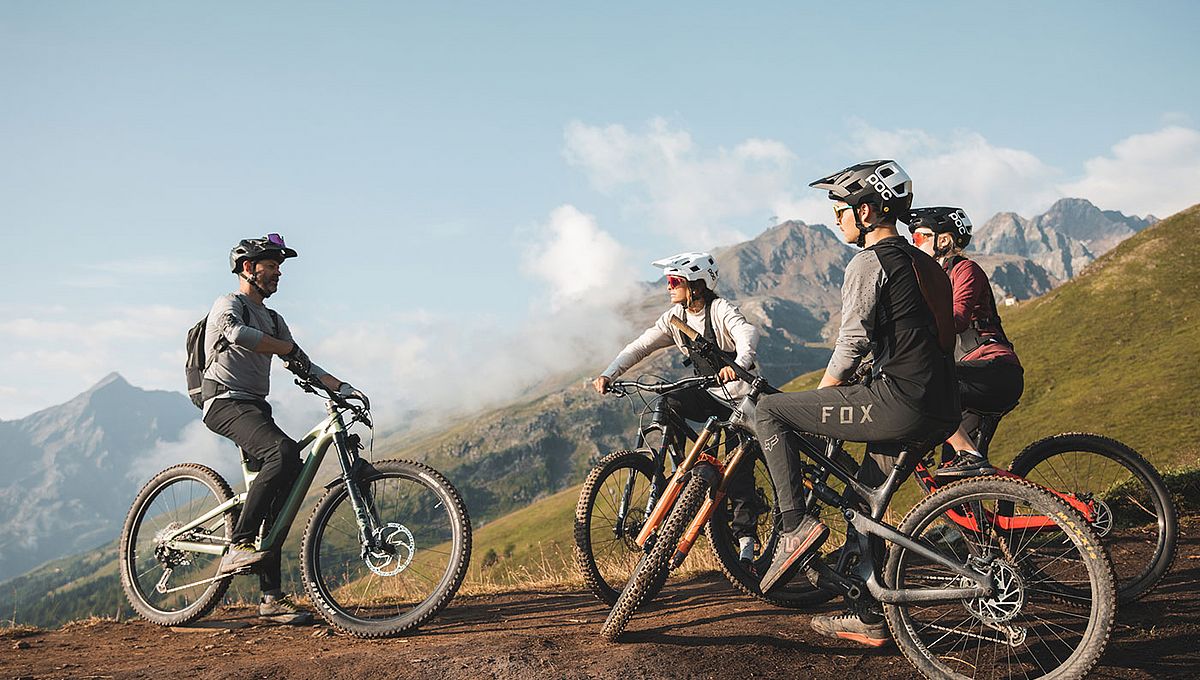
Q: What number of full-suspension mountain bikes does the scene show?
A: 4